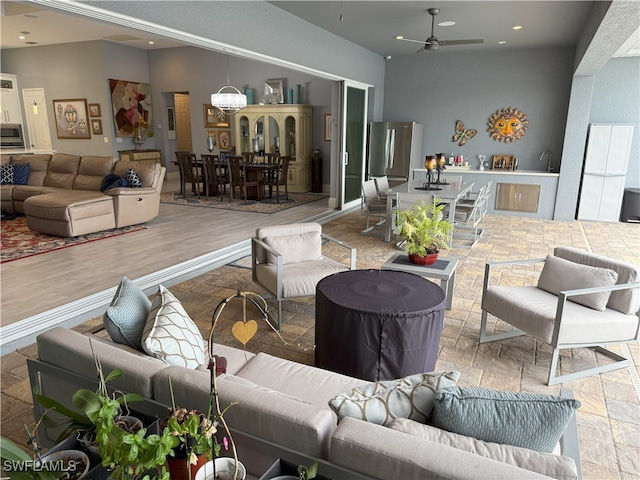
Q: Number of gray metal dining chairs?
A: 6